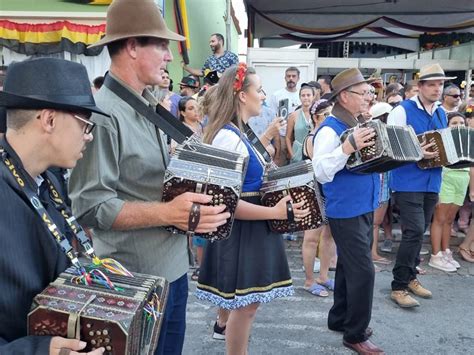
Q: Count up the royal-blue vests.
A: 3